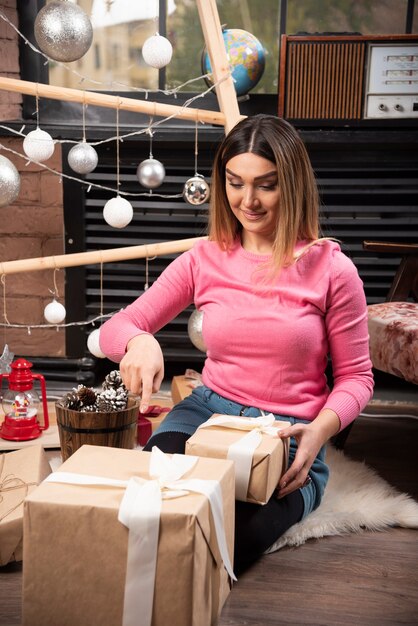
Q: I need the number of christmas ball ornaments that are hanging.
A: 11